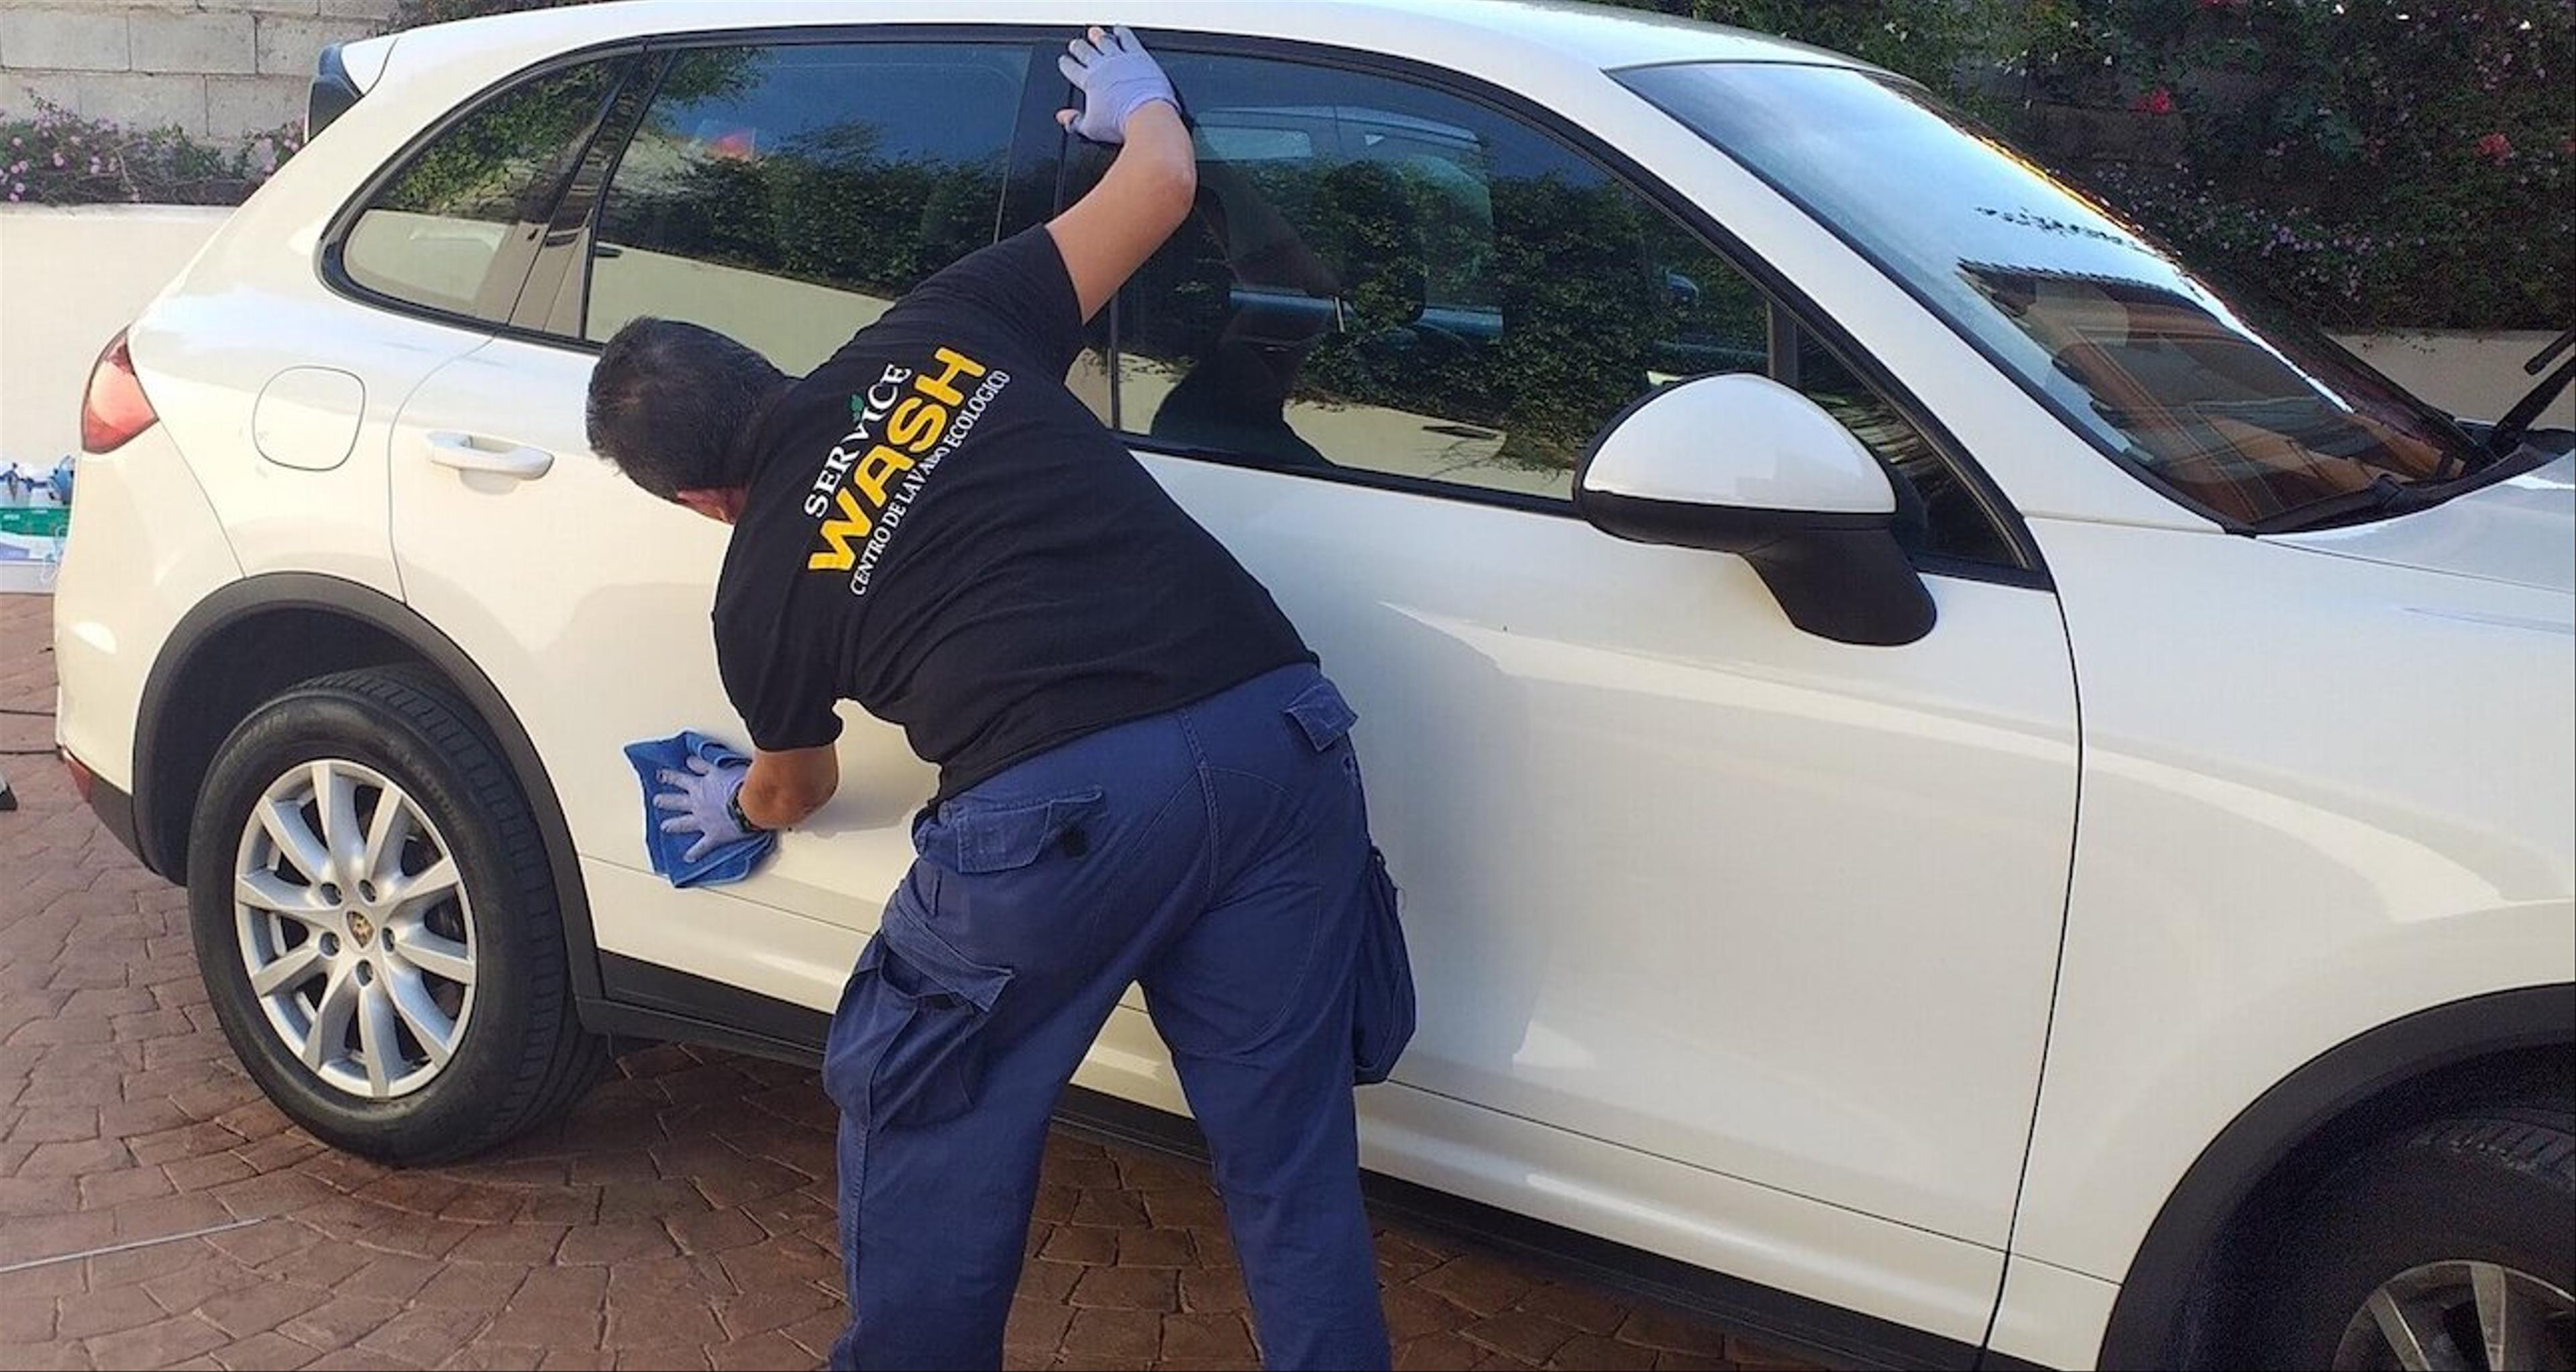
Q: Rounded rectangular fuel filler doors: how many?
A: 1